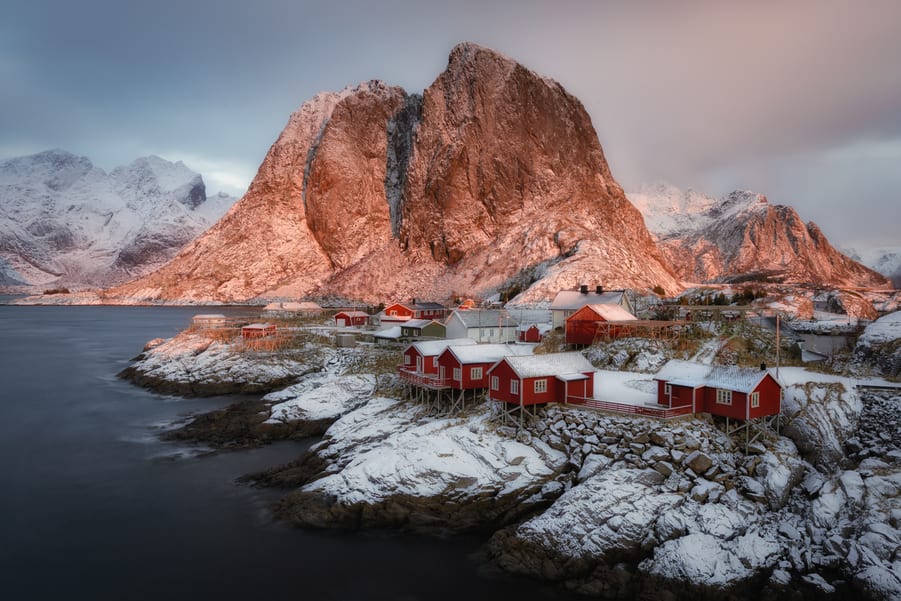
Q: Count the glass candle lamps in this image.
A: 0